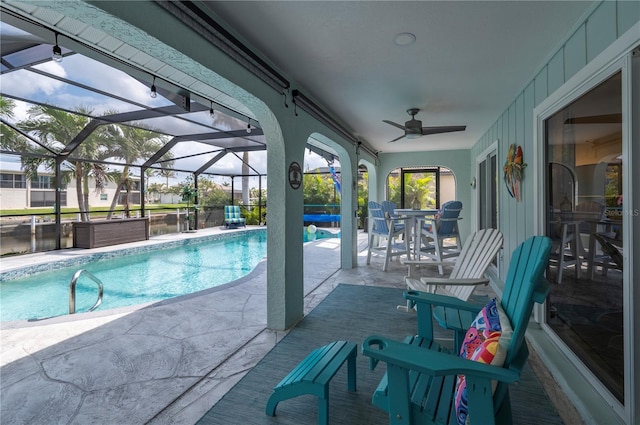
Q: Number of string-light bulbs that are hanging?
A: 4